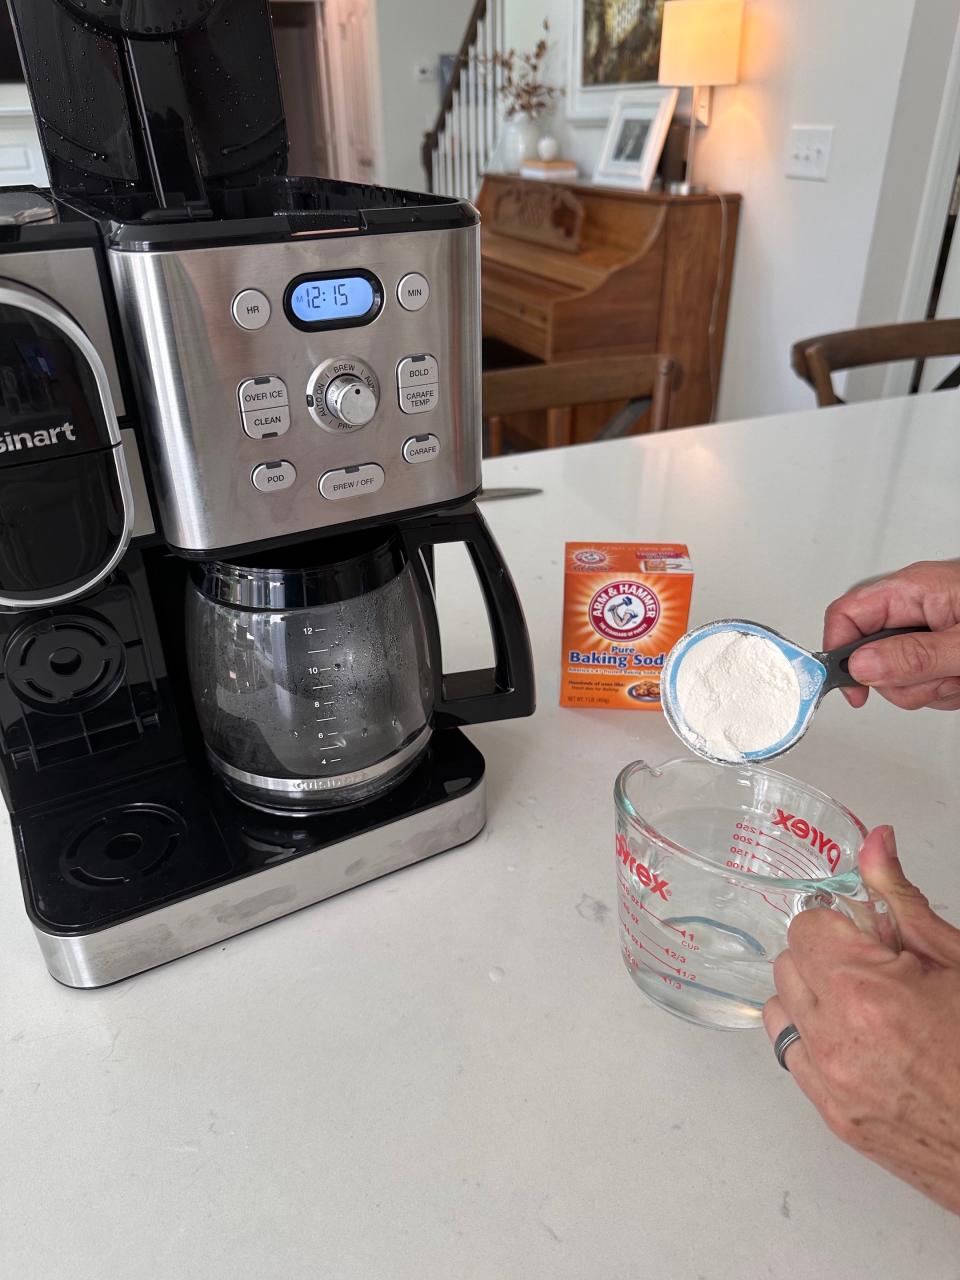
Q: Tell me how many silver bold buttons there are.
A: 1